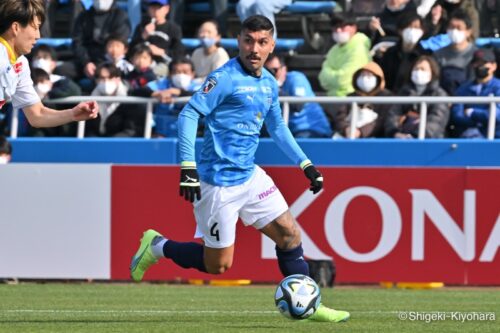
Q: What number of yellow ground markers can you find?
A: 2